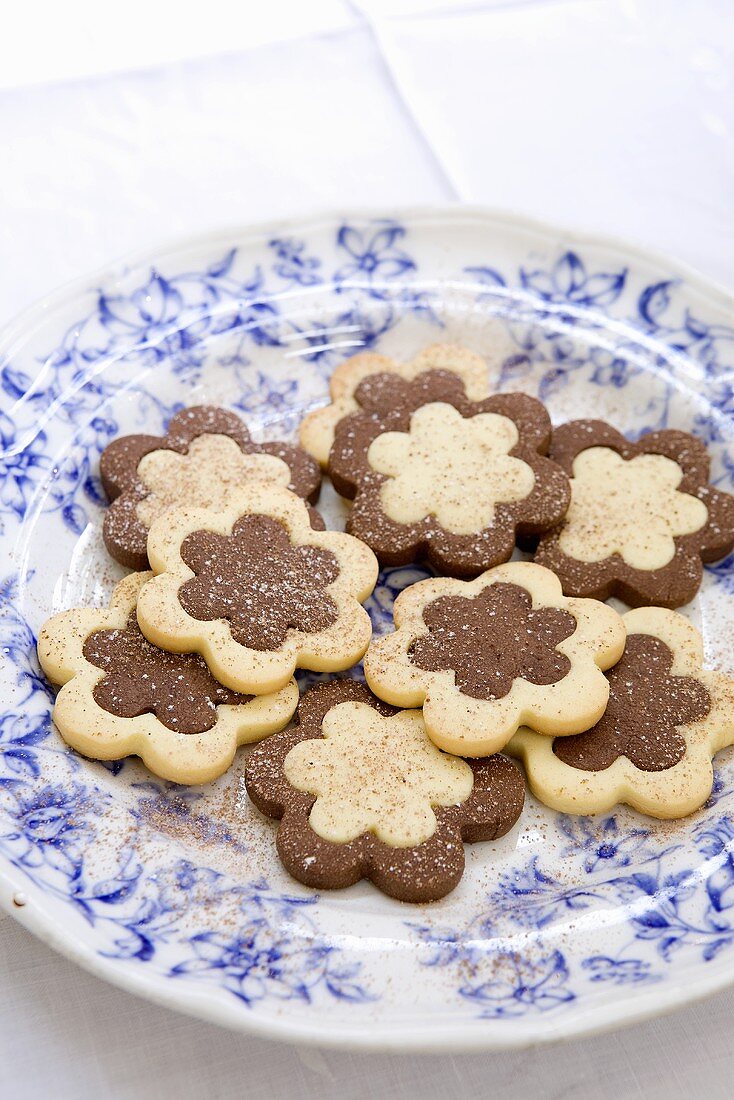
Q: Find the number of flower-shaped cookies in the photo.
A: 9